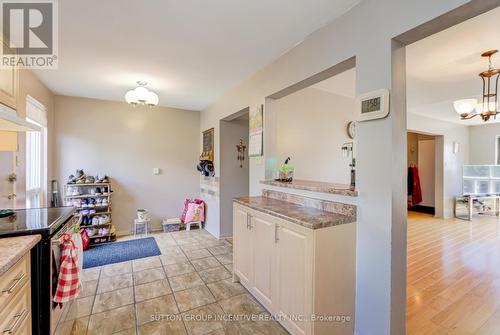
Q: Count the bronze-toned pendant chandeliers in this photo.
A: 1